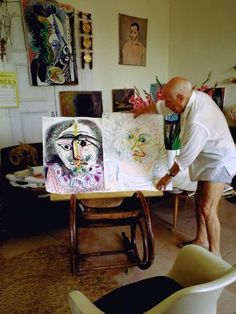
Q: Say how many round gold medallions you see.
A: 3